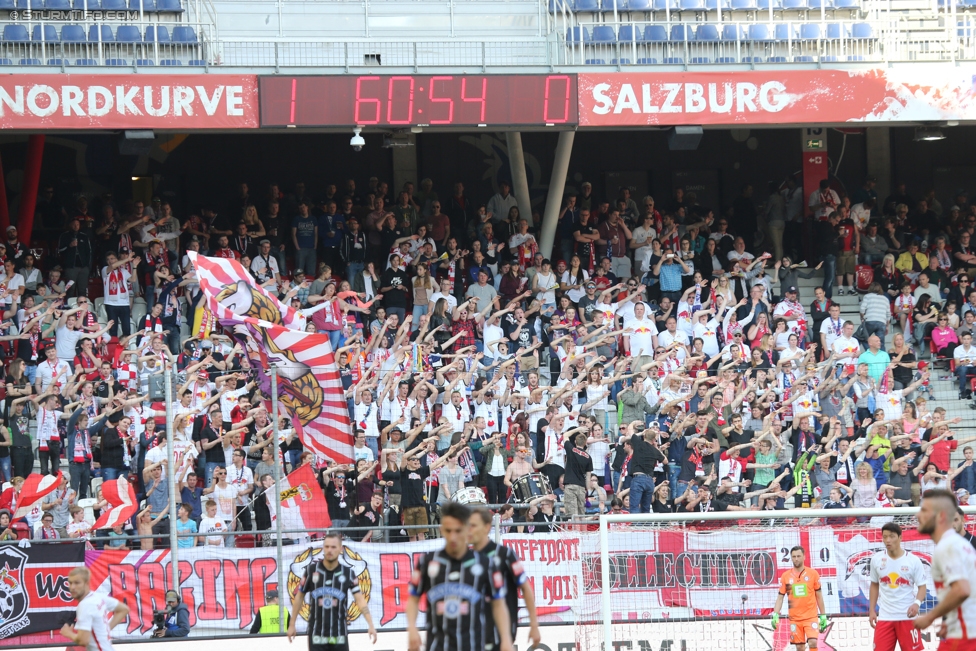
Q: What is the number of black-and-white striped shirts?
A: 3